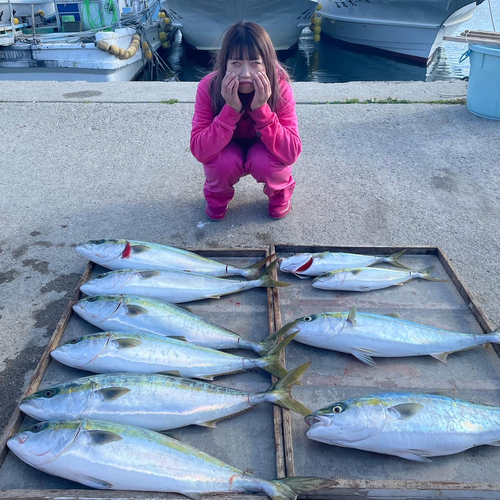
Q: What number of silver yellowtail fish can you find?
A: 10